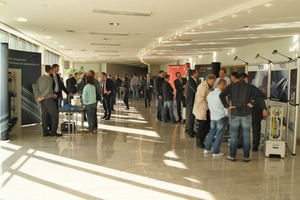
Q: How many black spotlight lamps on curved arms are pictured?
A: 3